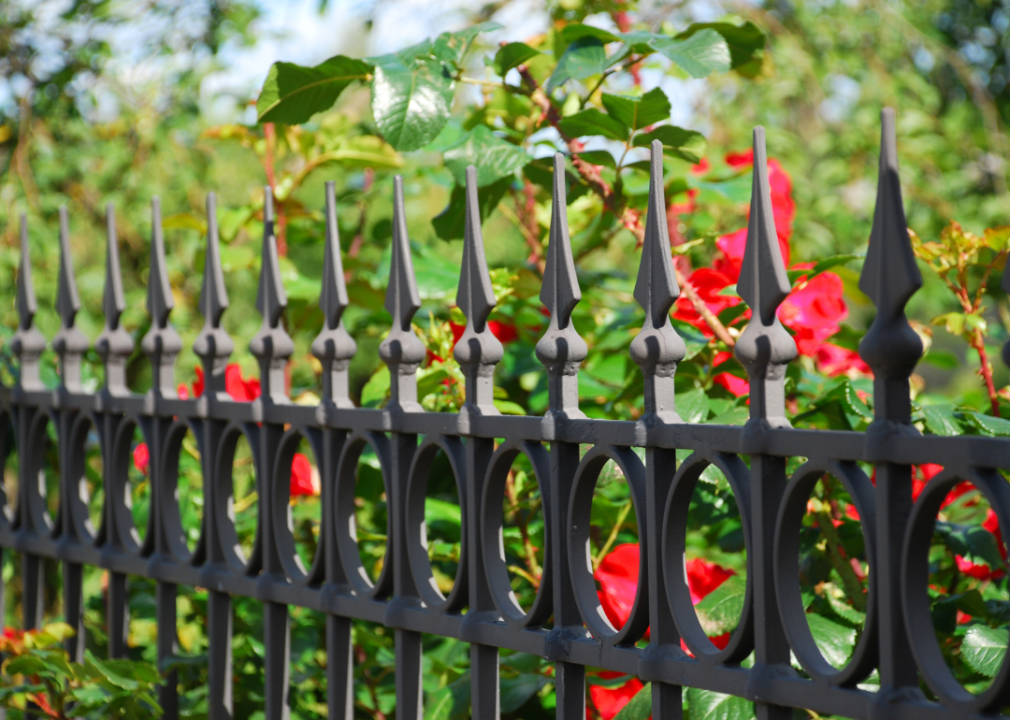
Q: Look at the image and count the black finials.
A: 13